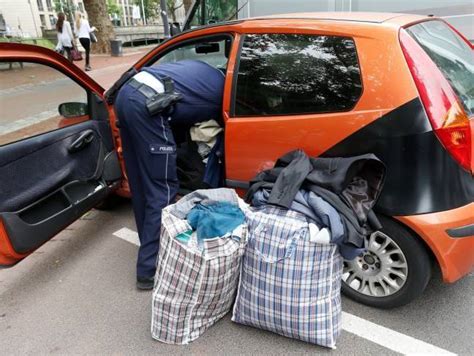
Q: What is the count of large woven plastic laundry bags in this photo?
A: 2